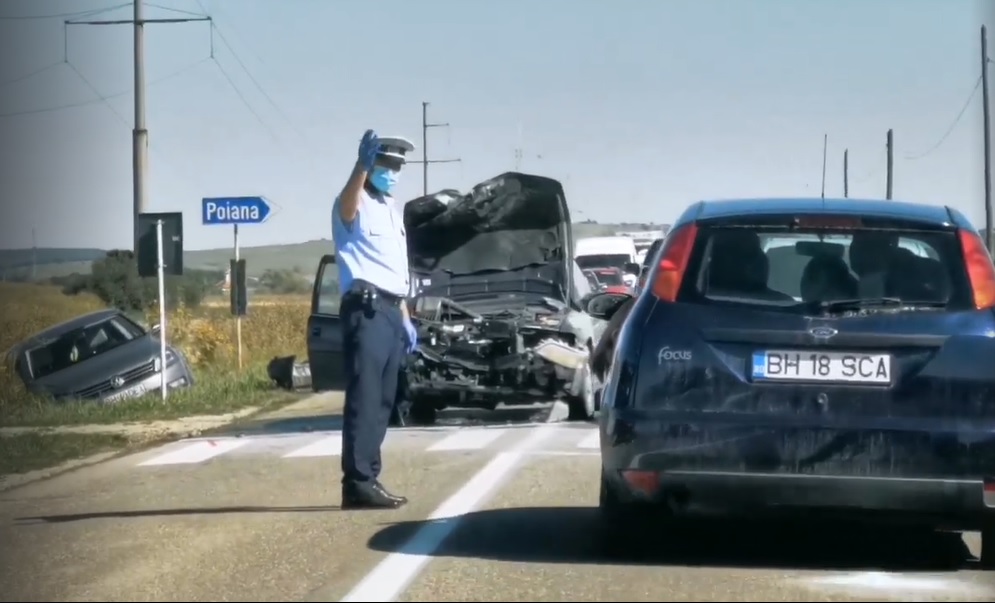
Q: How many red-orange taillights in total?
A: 2